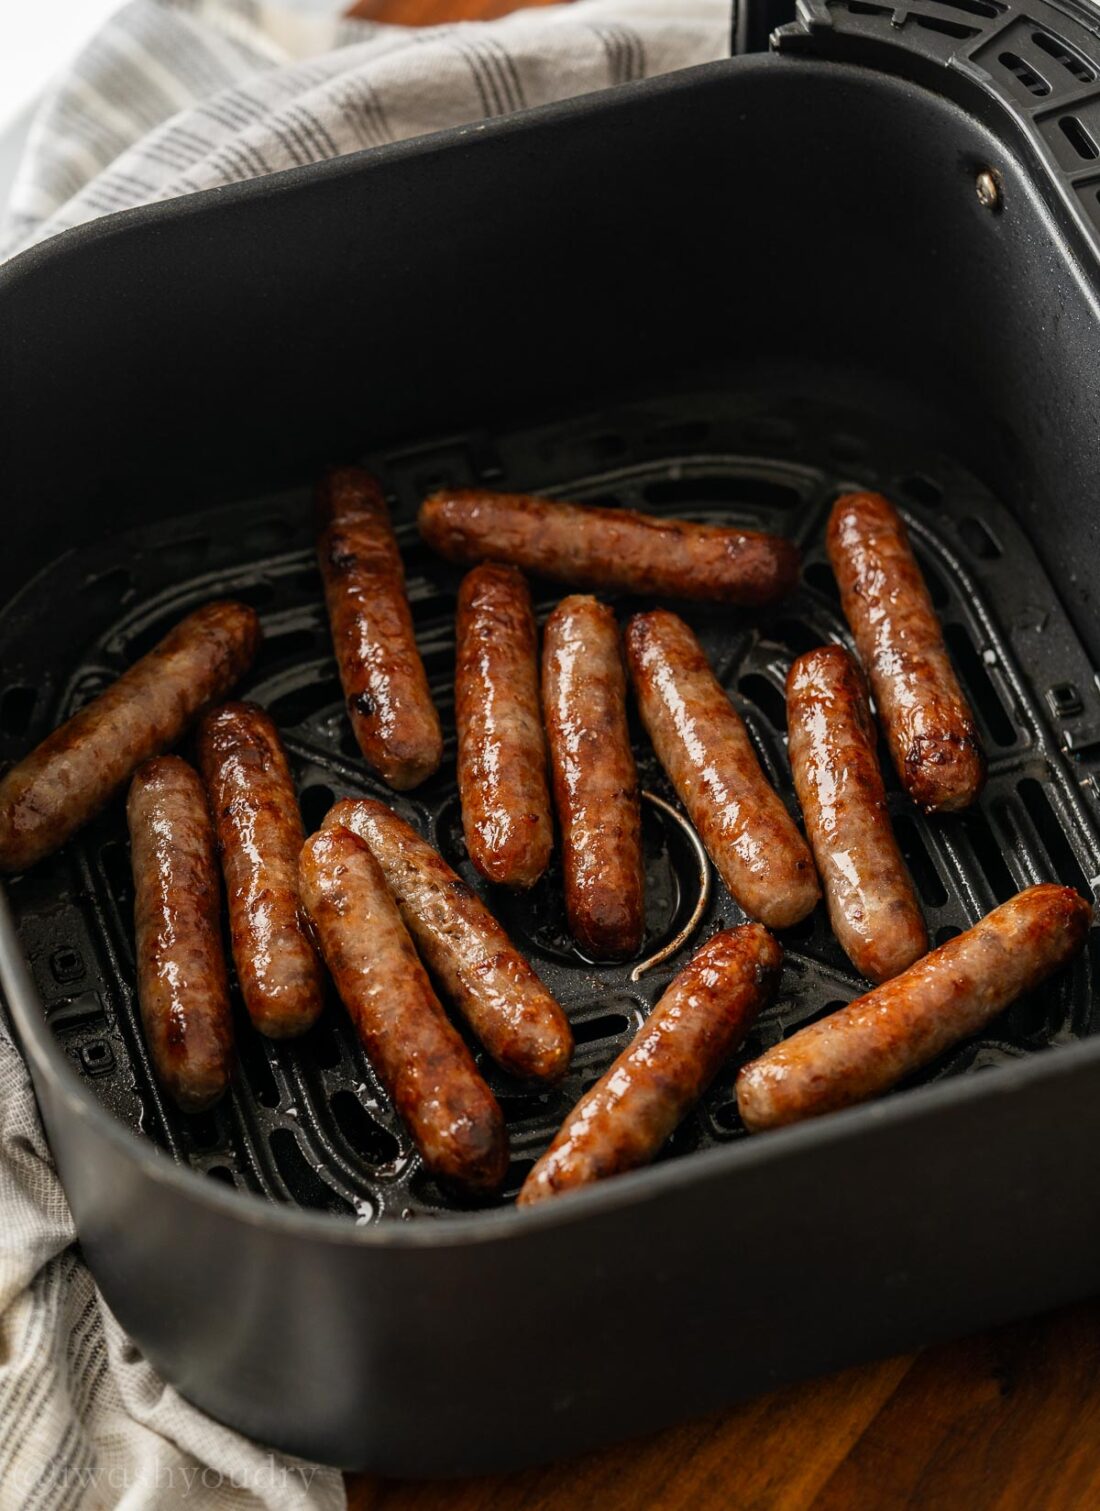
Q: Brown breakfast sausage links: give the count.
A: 14